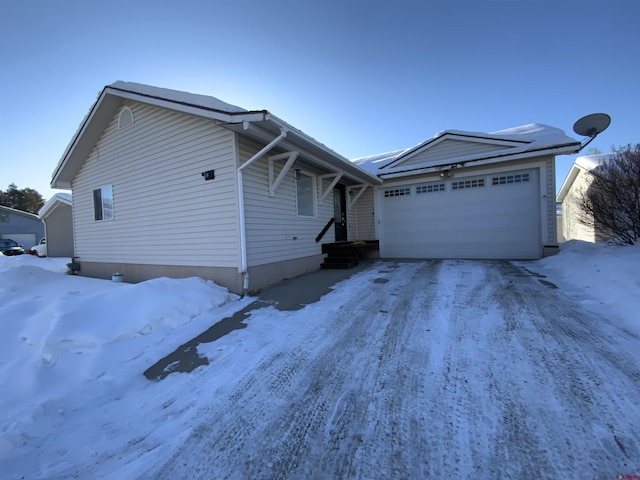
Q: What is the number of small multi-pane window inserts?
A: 4